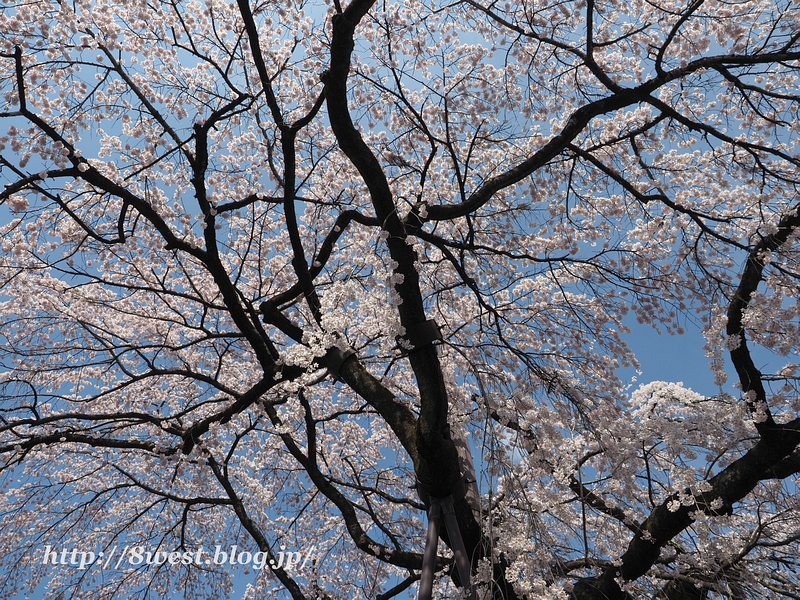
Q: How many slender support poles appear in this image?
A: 2